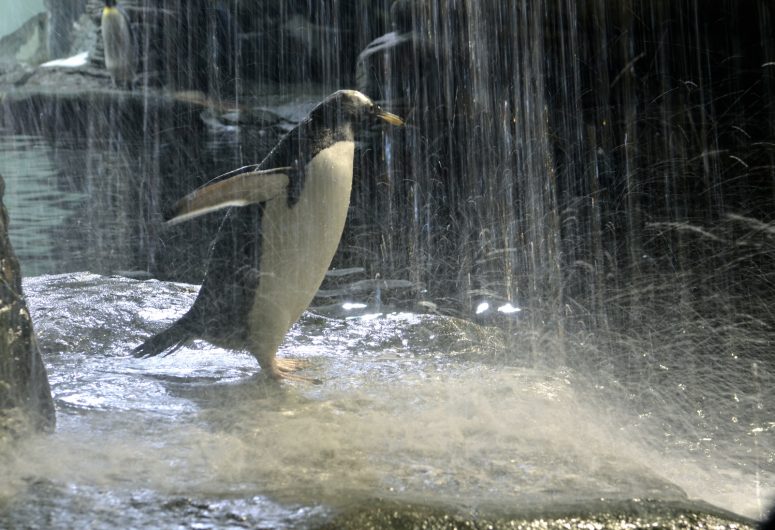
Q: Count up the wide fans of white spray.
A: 1